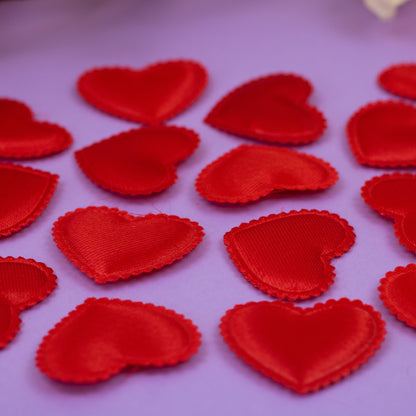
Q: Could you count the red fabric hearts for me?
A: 15